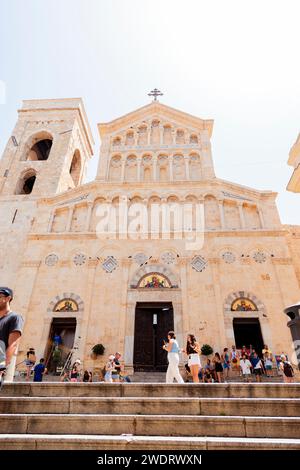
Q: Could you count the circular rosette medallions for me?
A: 6